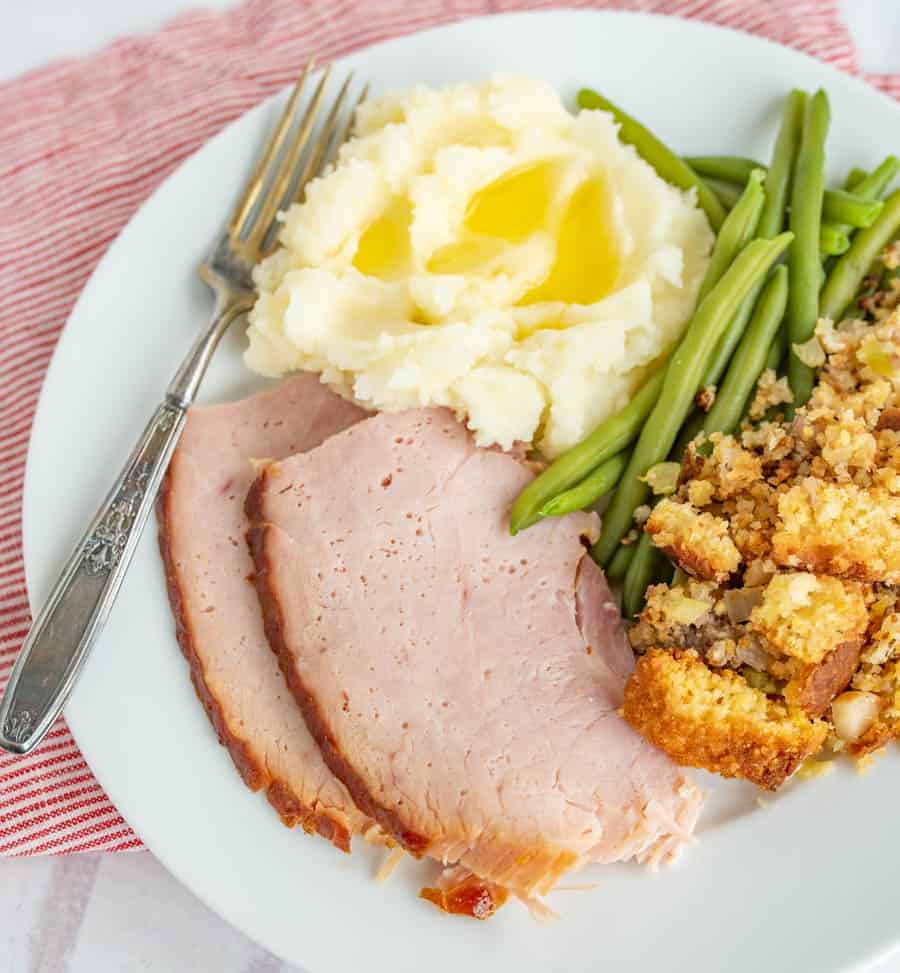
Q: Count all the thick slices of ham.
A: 2